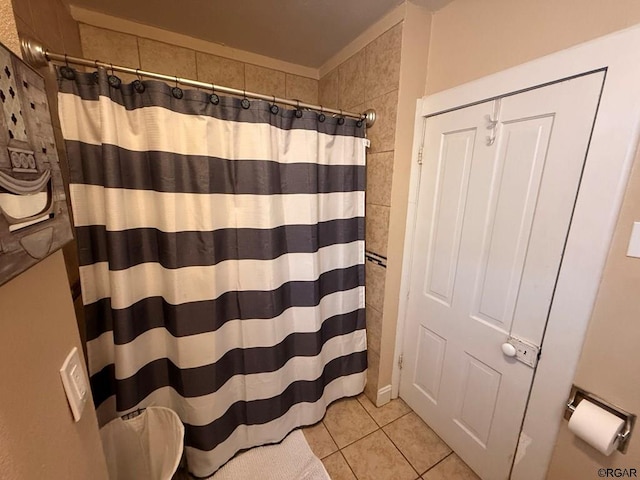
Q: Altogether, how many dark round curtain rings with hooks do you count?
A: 12